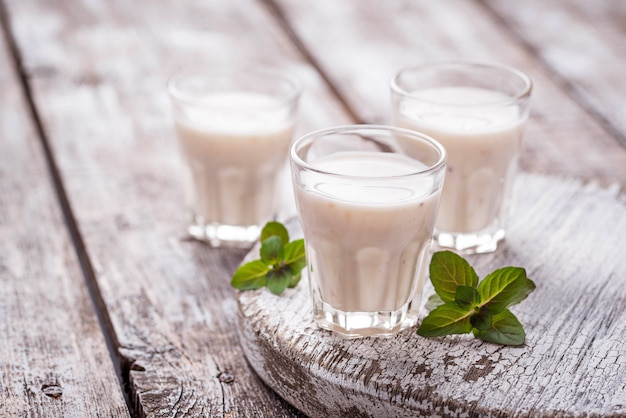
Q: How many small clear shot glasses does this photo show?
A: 3